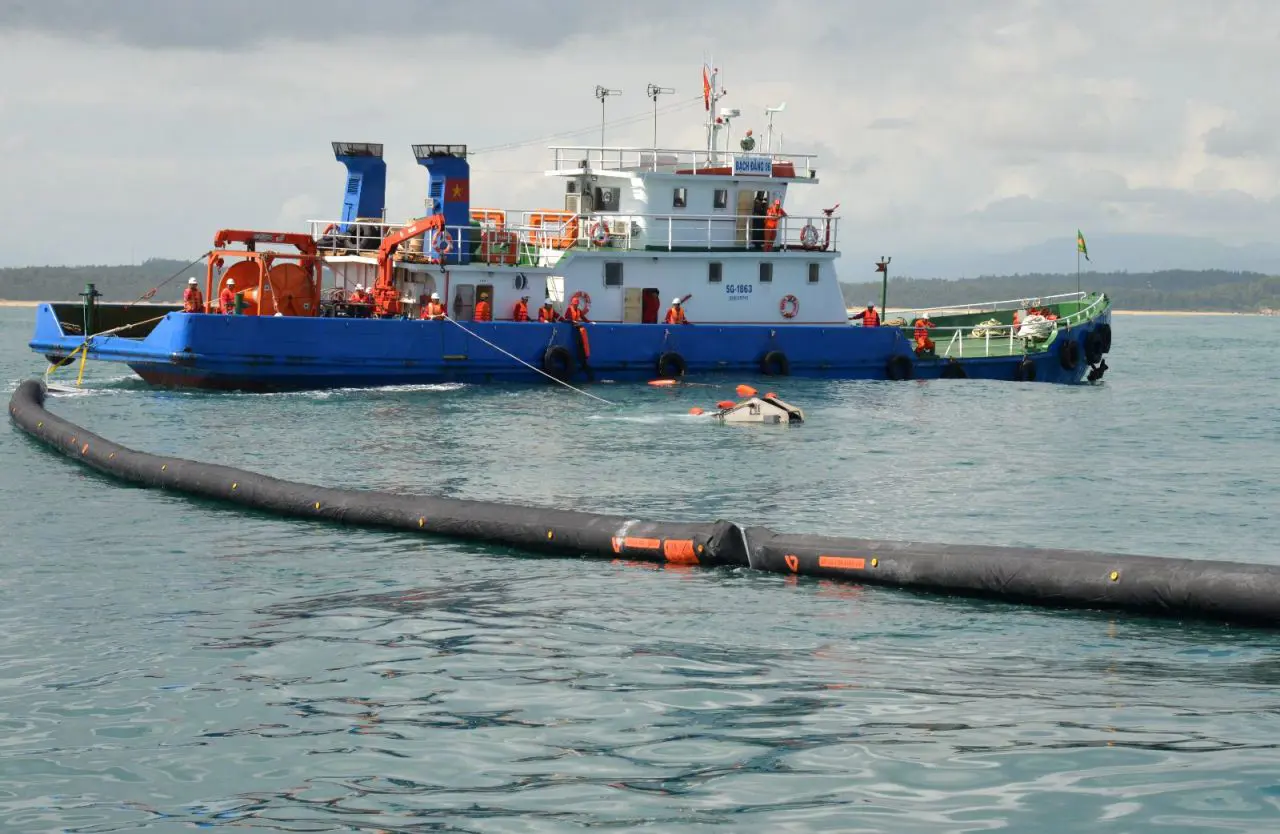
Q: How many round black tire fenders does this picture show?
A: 9